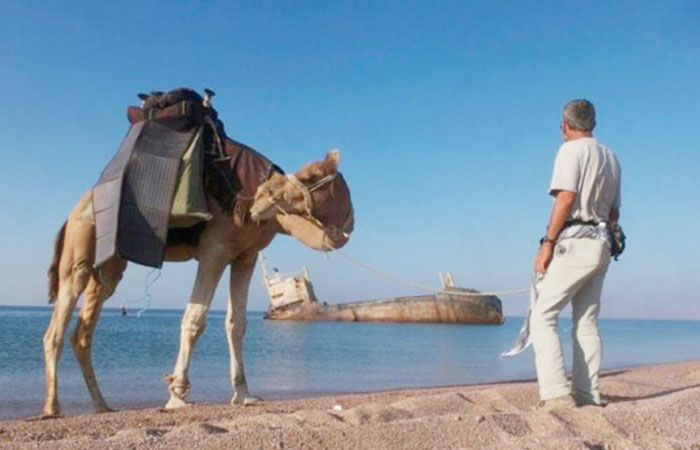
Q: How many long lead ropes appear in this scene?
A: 1